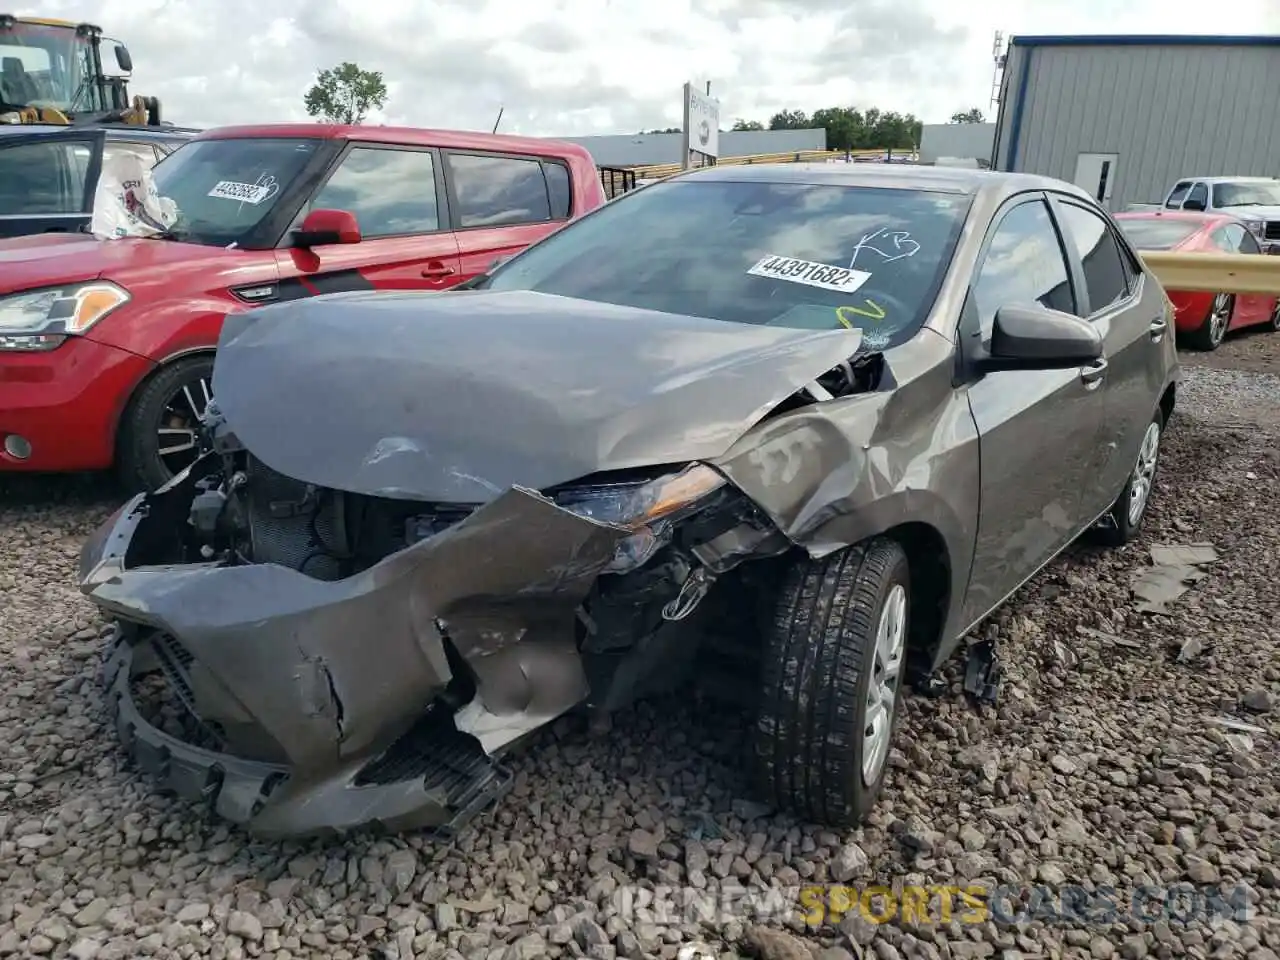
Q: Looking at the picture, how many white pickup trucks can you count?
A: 1